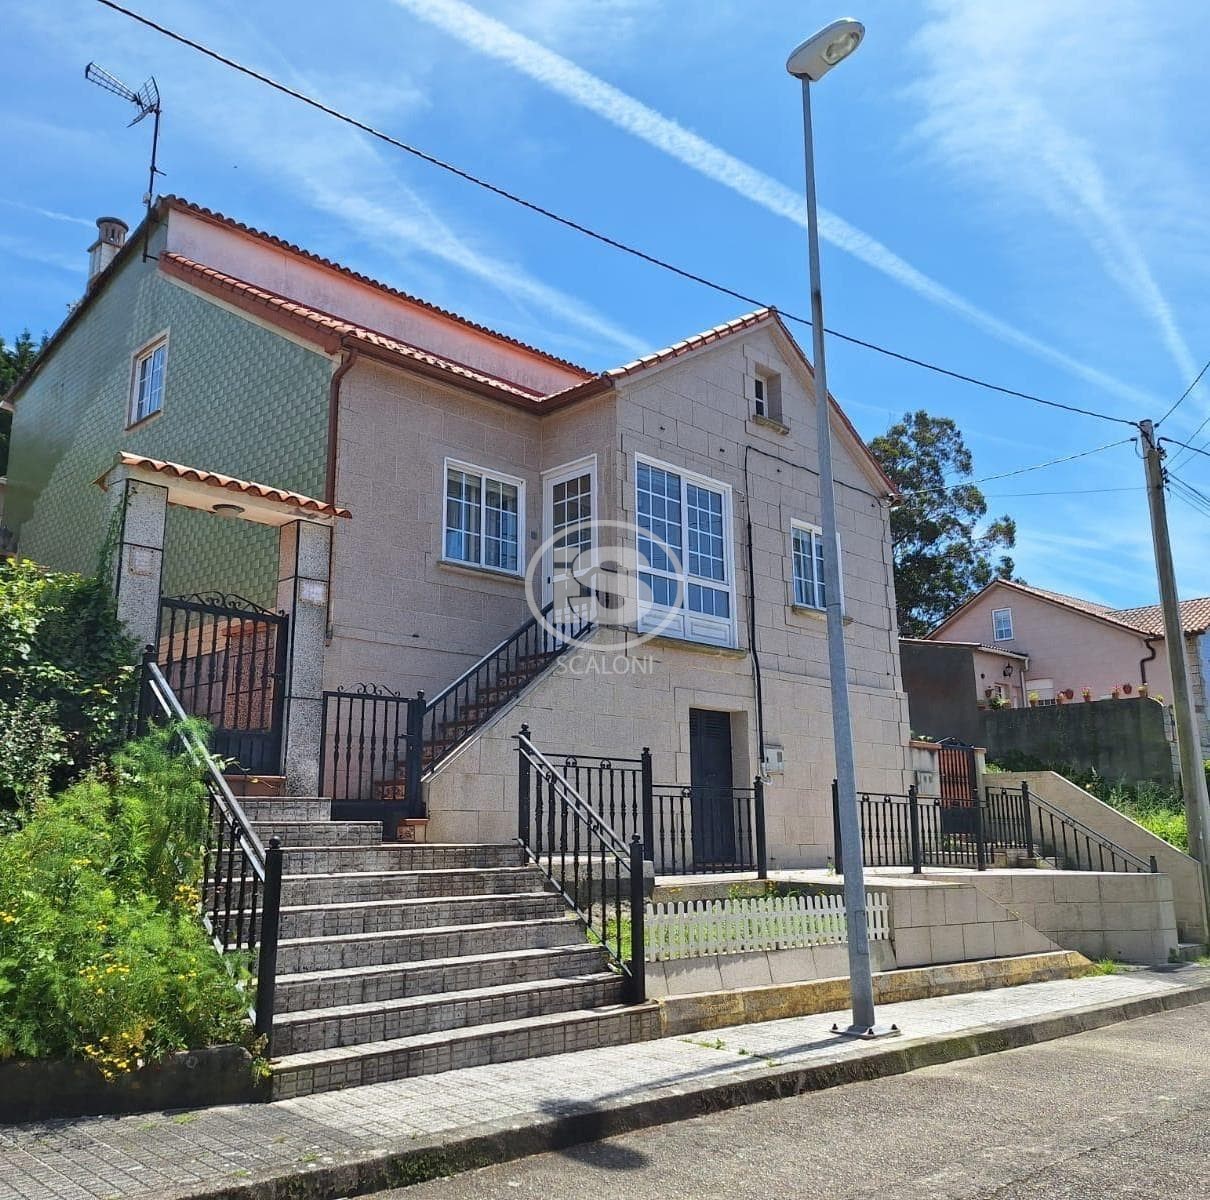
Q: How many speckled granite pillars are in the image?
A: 2